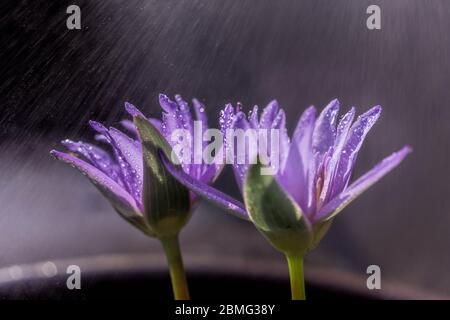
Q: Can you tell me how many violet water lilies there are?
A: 2